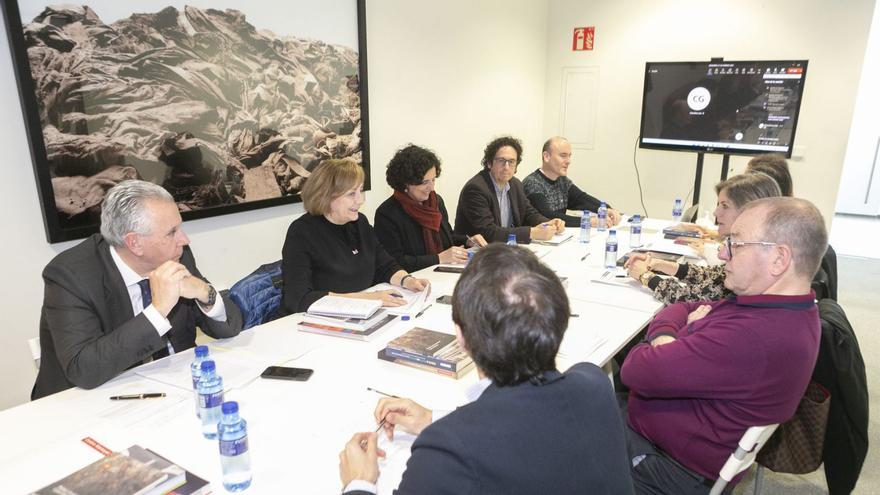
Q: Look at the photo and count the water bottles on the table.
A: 9